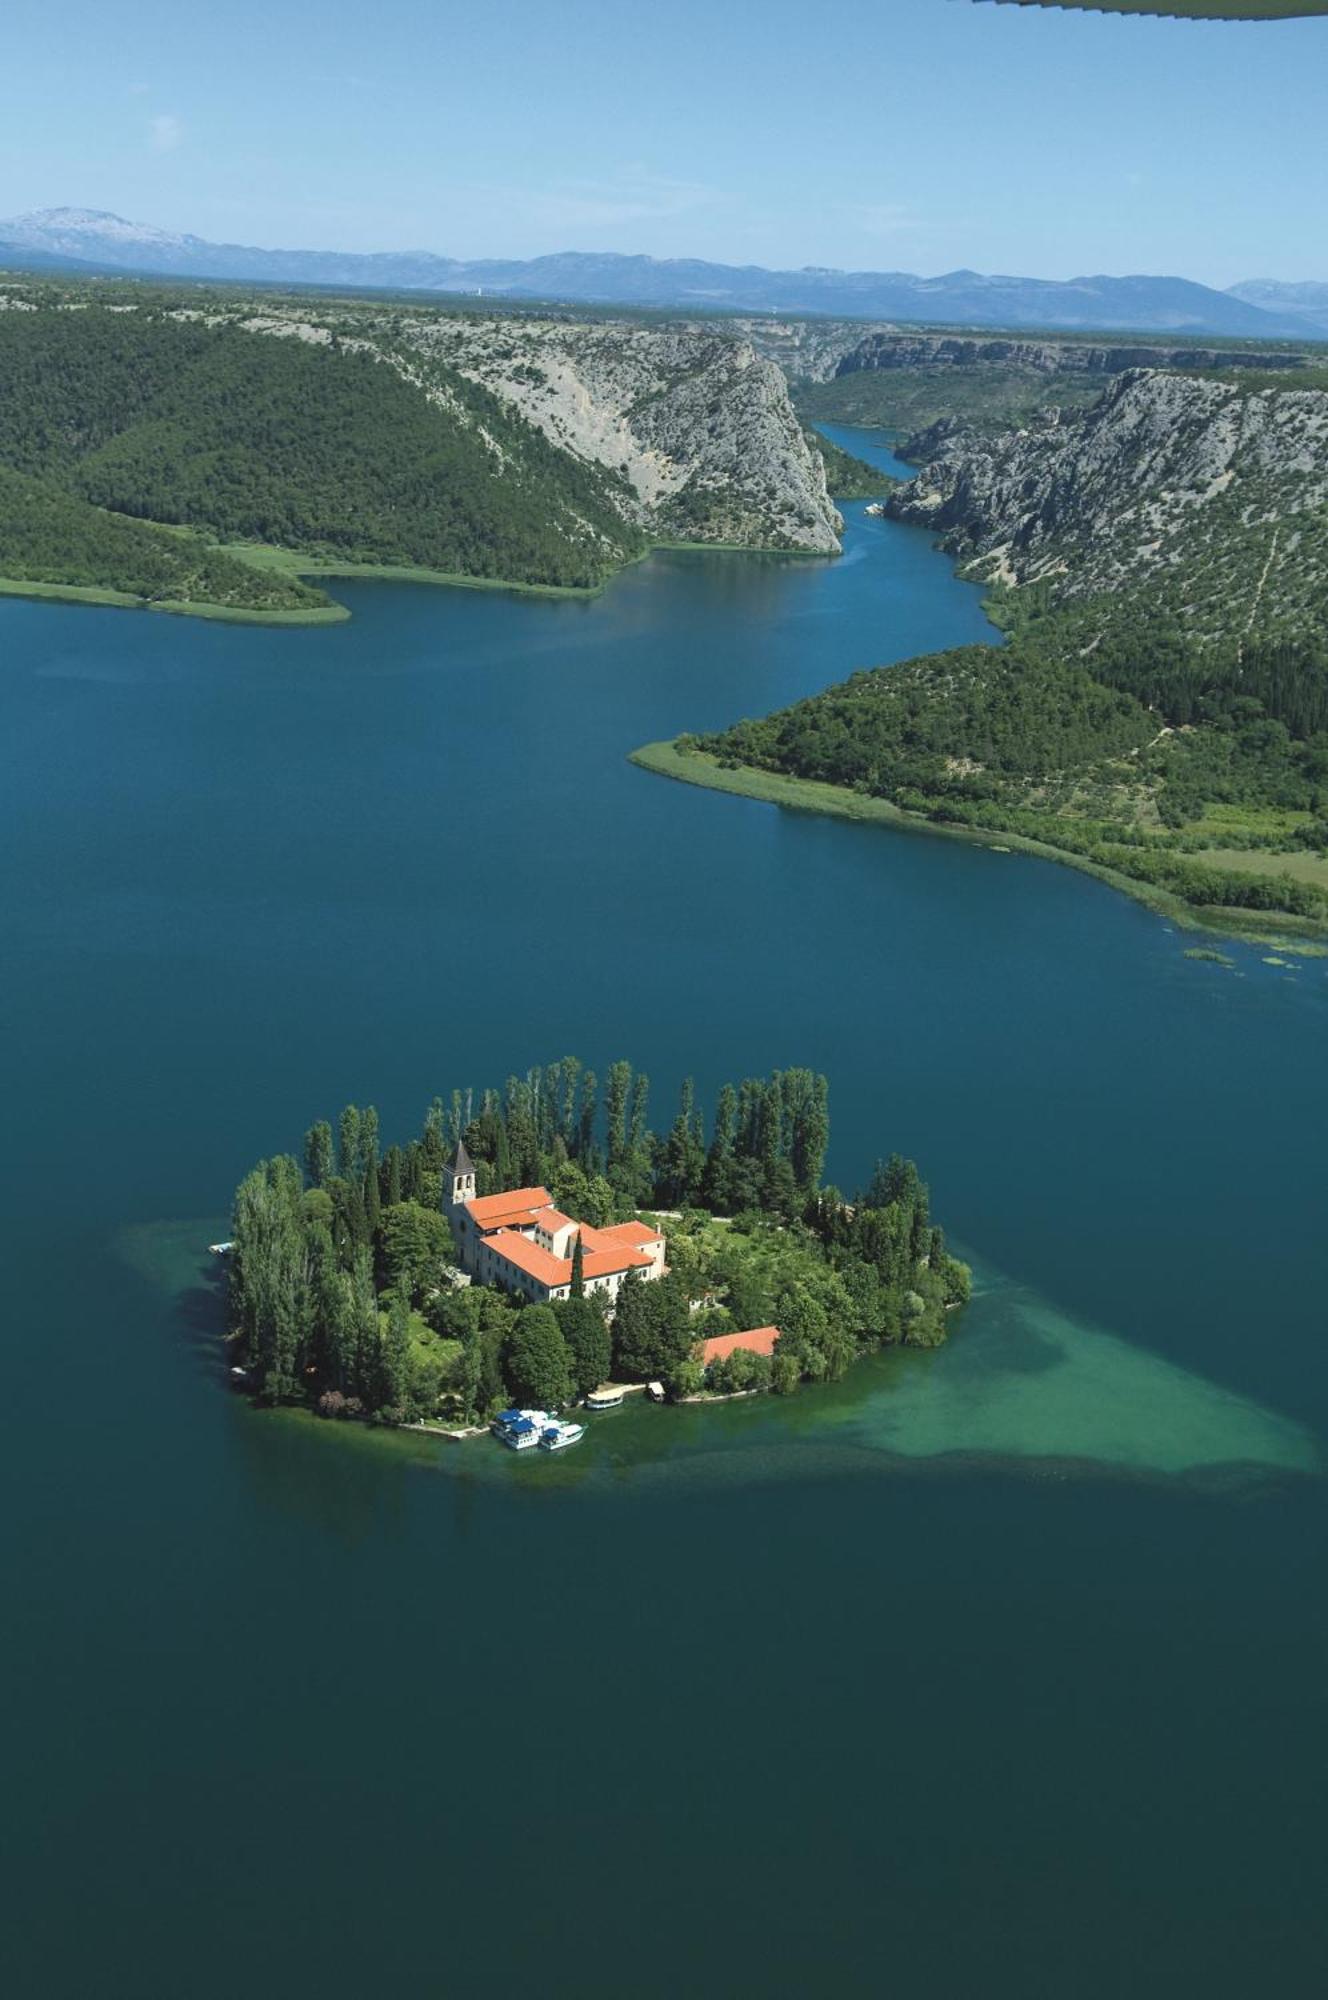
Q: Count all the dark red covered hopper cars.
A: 0